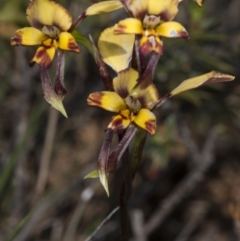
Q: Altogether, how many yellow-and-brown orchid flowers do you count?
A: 3